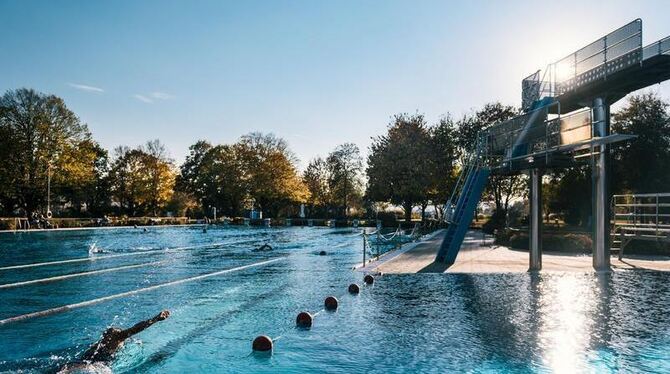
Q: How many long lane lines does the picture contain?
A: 3